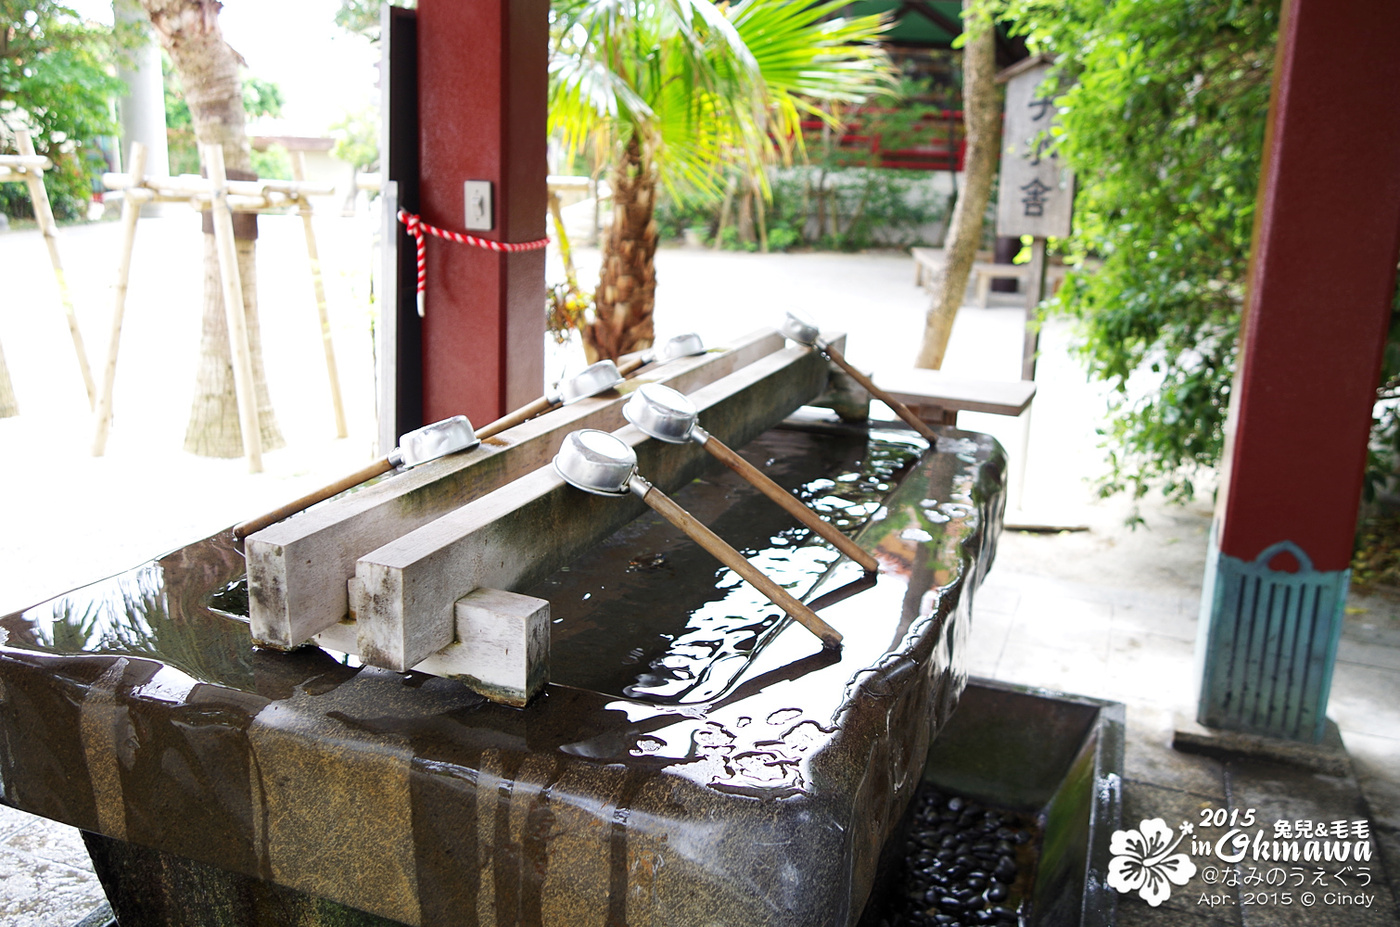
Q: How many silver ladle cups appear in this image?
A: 6